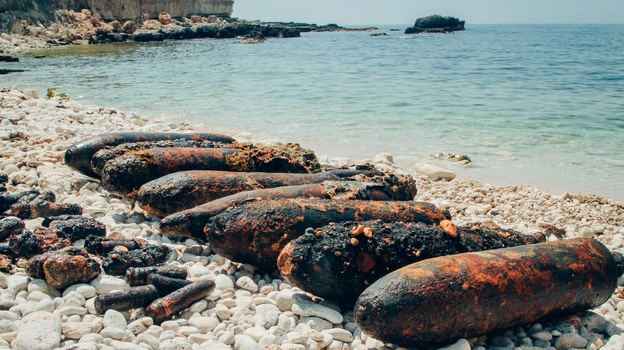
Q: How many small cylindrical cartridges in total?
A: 4